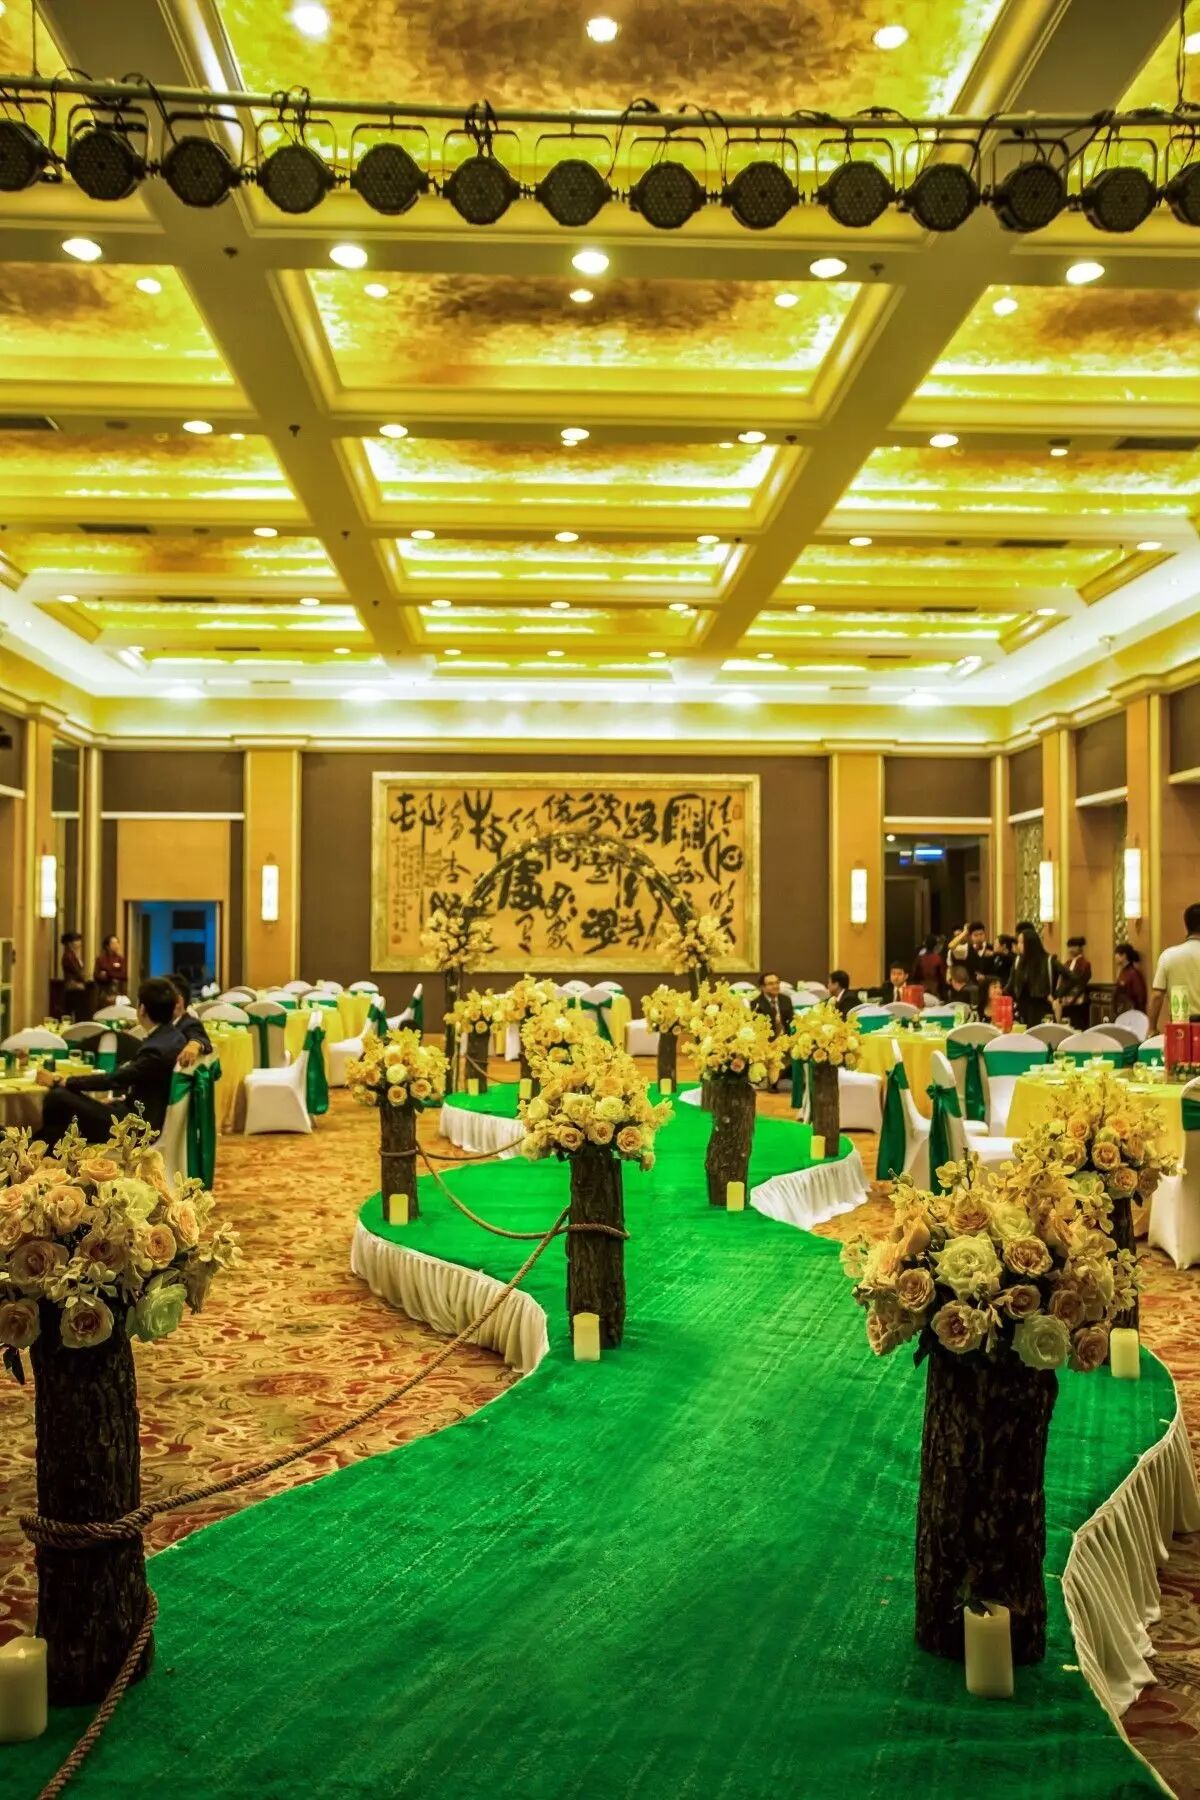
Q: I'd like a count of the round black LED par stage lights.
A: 14